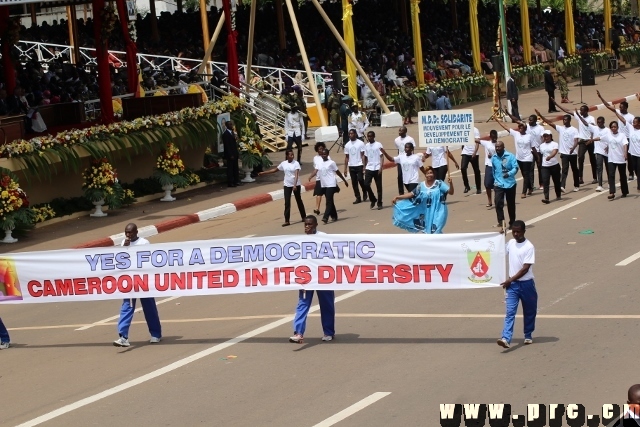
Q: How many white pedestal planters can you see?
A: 4